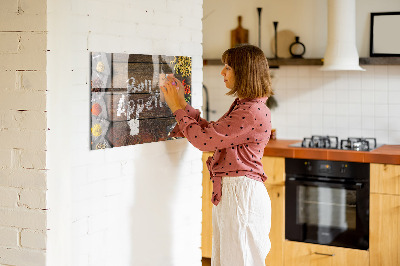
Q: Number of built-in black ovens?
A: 1